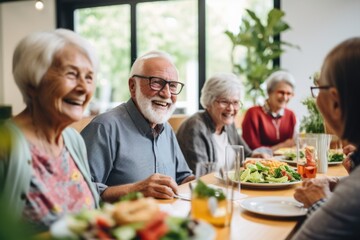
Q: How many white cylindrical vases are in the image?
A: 1